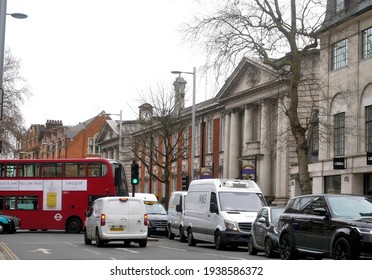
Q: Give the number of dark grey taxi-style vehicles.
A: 1